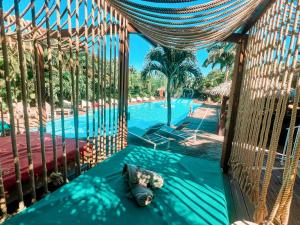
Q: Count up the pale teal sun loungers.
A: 2